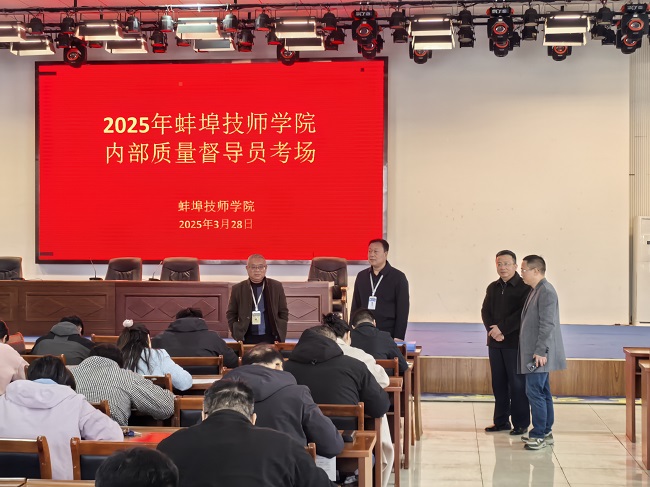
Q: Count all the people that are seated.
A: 12